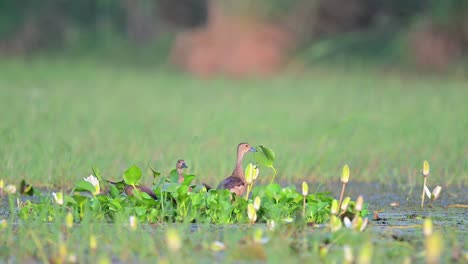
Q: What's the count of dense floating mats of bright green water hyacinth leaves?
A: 1